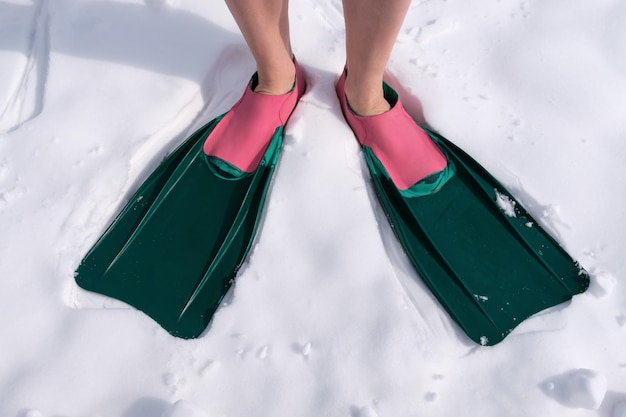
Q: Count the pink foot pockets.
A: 2